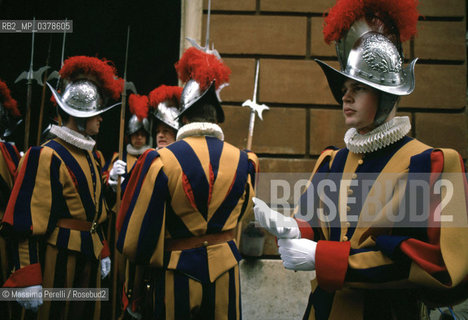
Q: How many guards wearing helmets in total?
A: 6